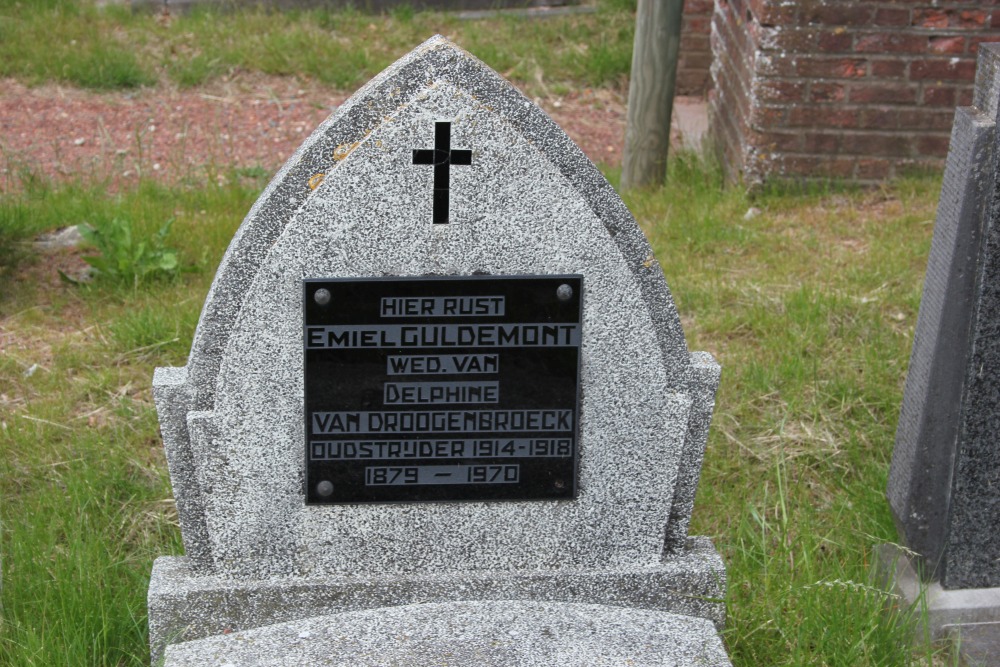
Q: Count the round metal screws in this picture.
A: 3